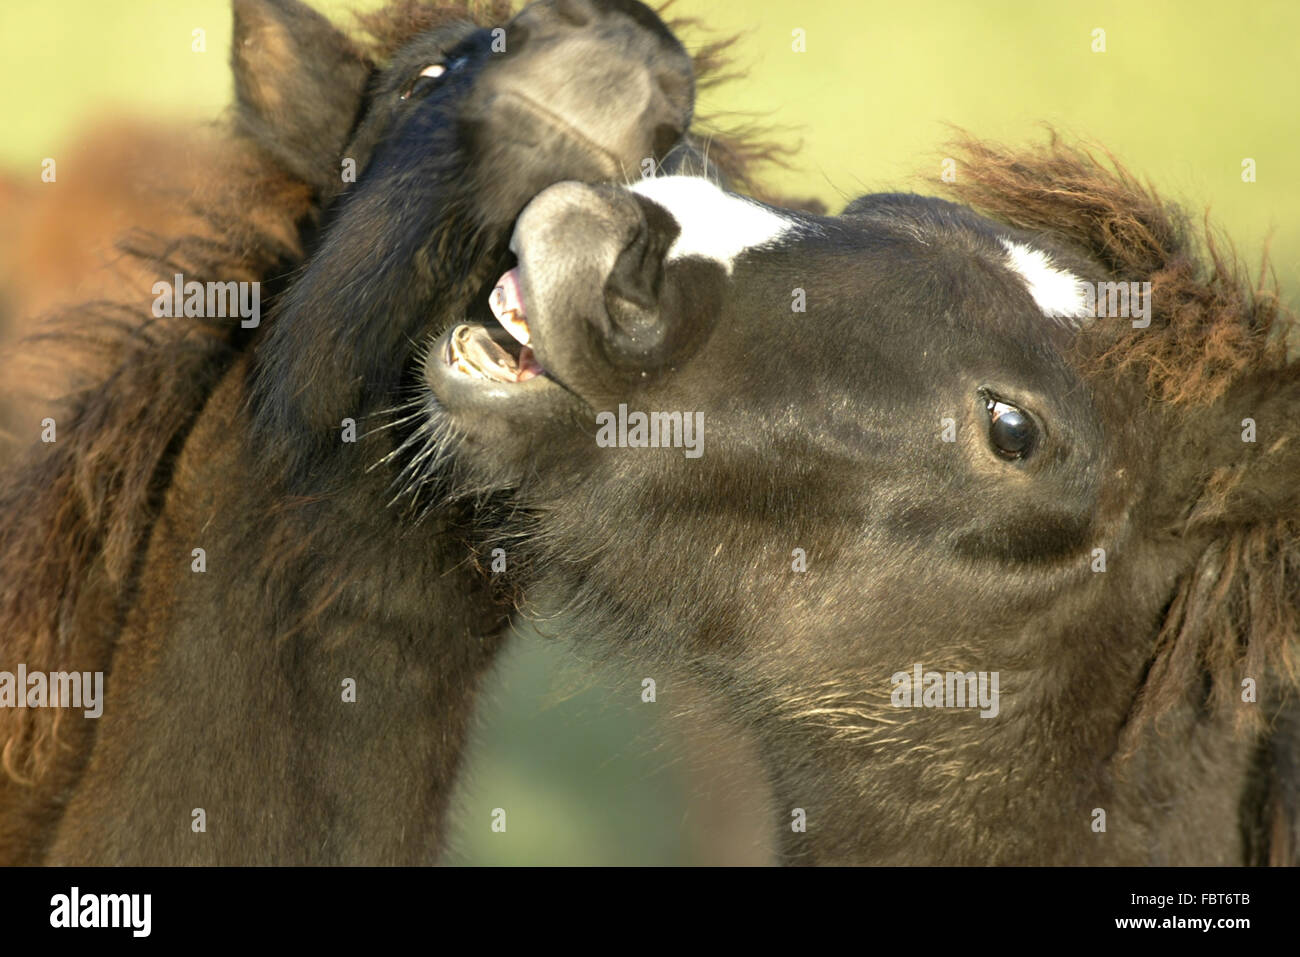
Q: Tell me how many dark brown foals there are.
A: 2